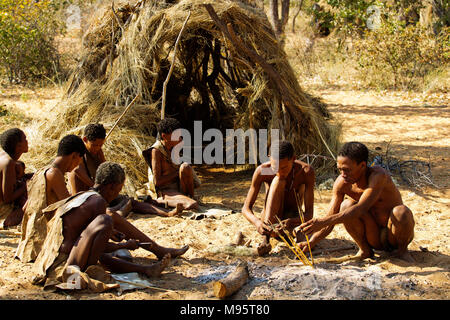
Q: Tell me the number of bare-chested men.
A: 2